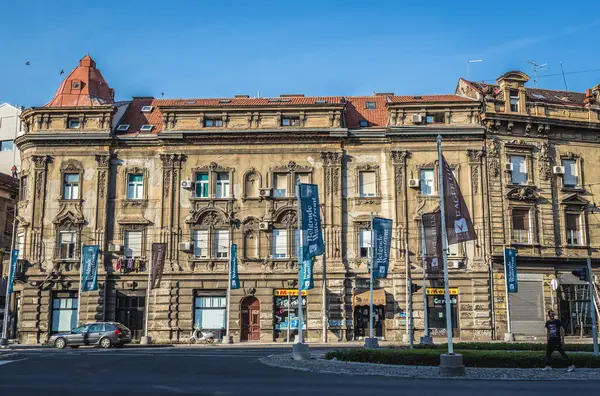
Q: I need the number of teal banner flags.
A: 7